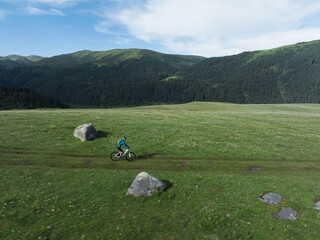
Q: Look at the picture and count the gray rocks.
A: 5